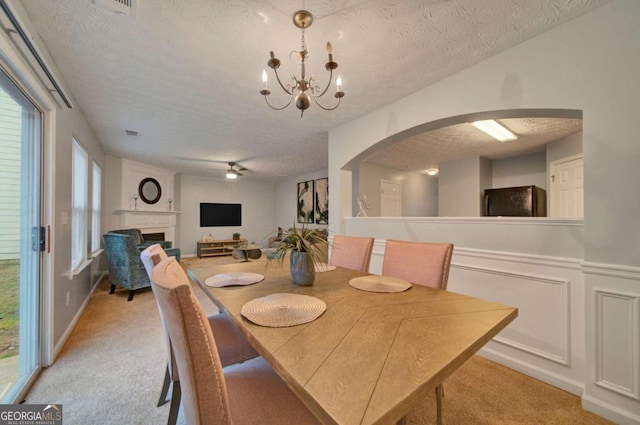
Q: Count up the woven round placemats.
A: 4